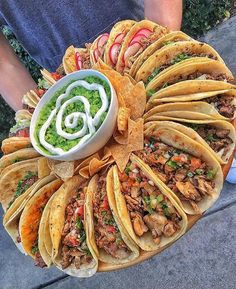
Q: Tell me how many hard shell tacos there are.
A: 0